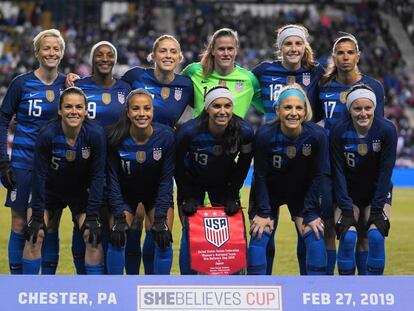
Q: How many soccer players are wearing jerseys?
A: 11